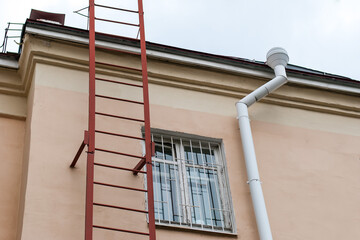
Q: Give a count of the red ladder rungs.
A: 14